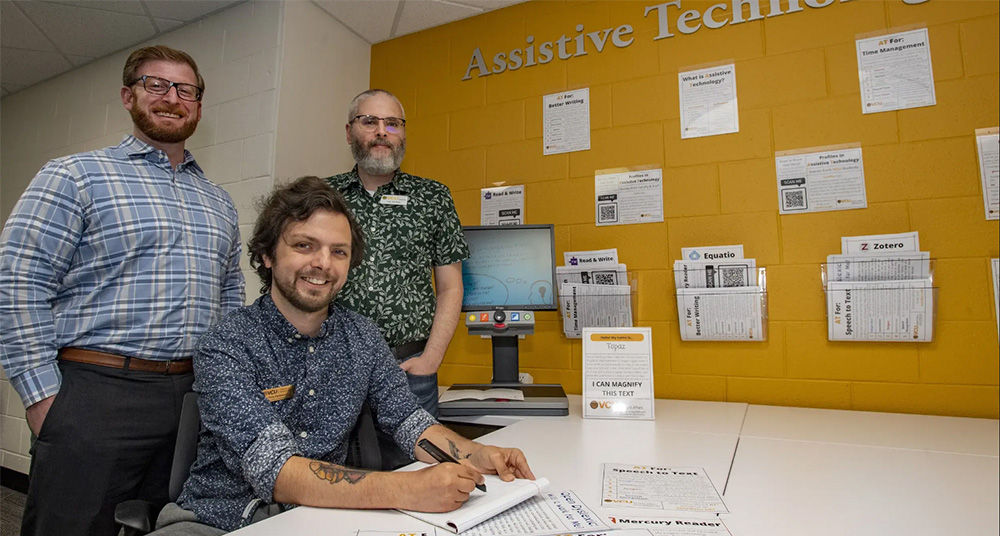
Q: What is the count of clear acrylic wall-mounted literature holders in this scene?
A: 3